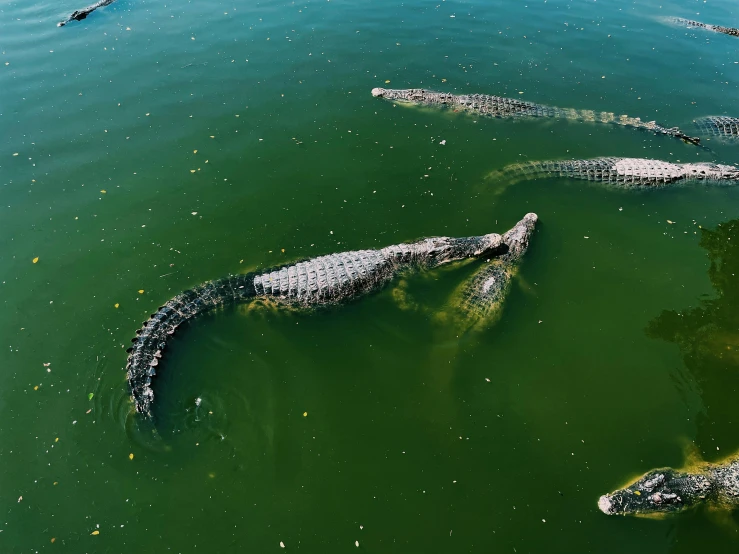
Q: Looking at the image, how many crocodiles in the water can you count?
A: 8